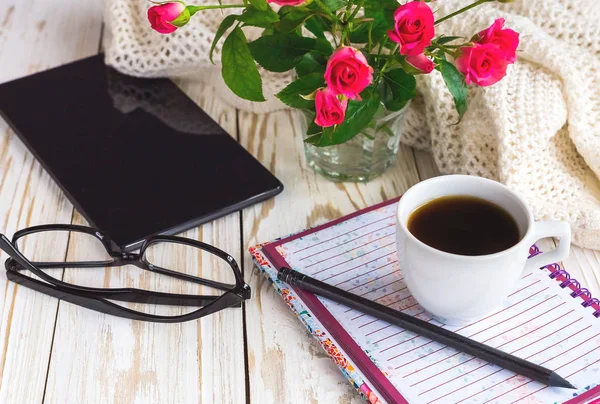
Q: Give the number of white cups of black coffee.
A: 1